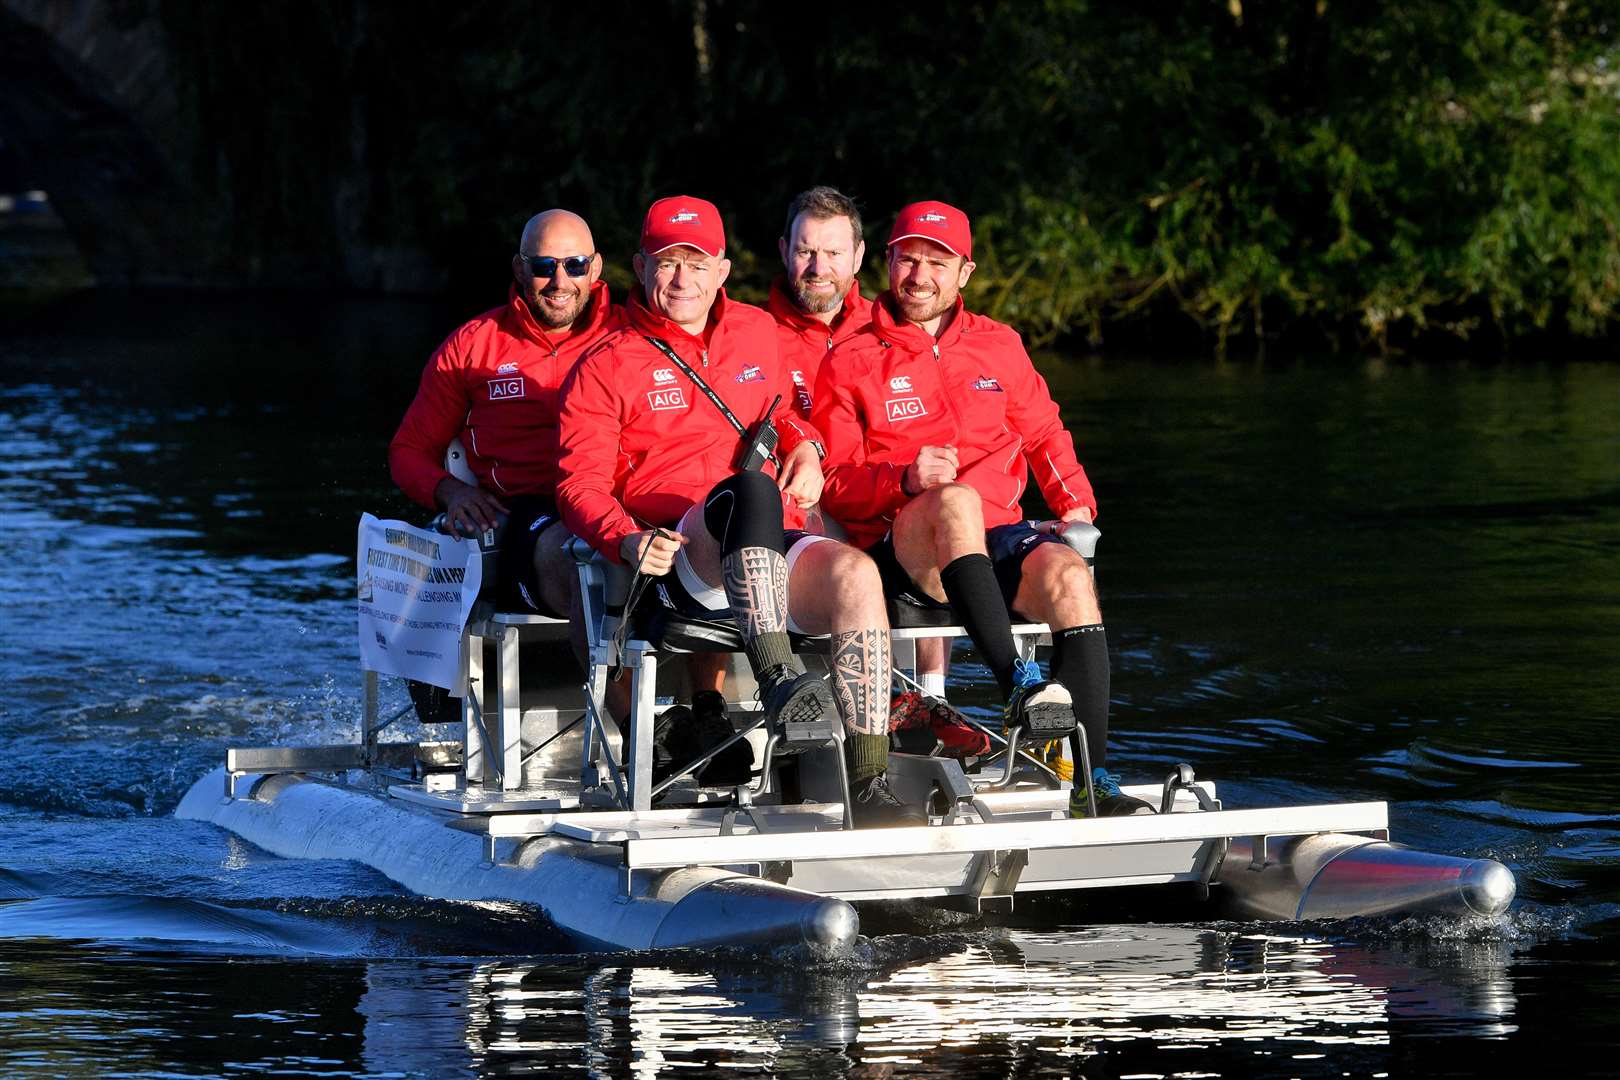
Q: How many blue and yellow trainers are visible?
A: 2